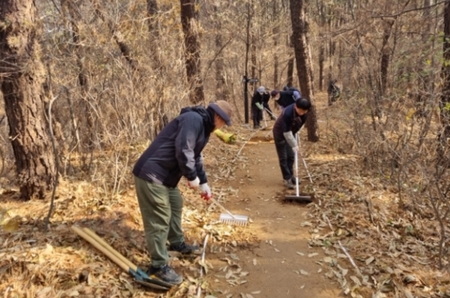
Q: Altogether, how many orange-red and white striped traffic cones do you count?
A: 0